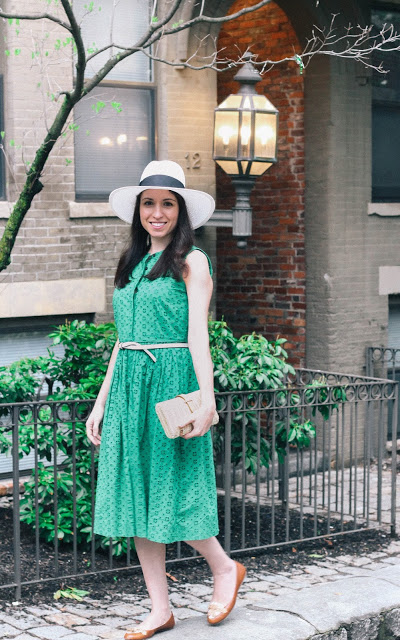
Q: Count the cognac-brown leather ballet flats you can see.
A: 2